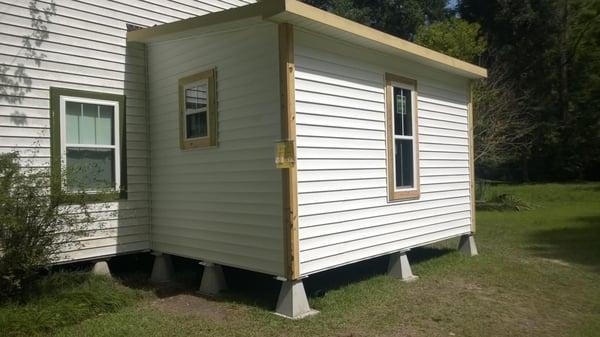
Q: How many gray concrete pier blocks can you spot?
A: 6